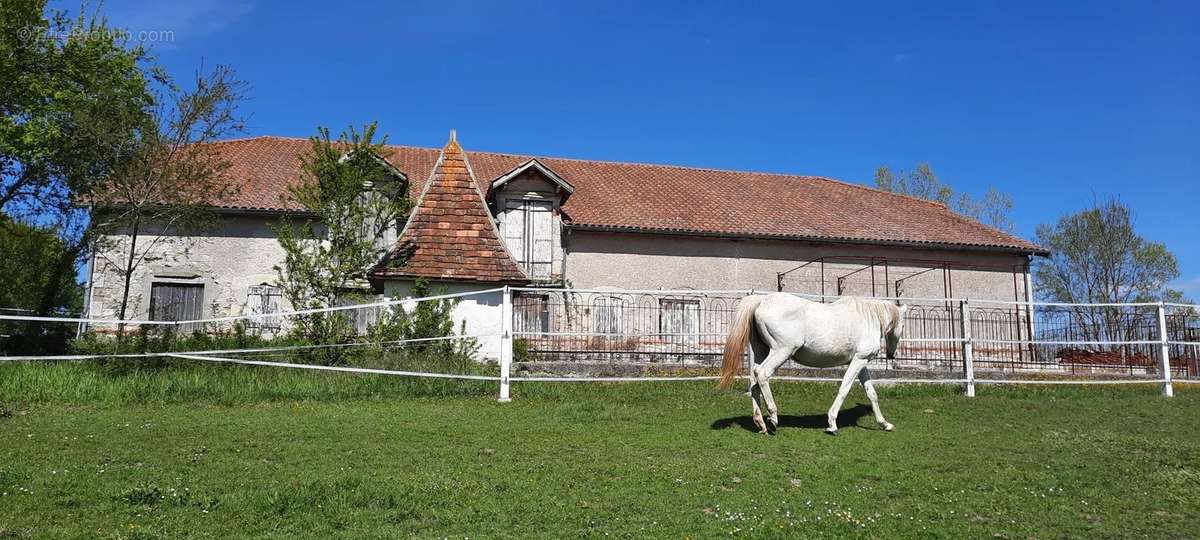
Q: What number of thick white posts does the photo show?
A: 3